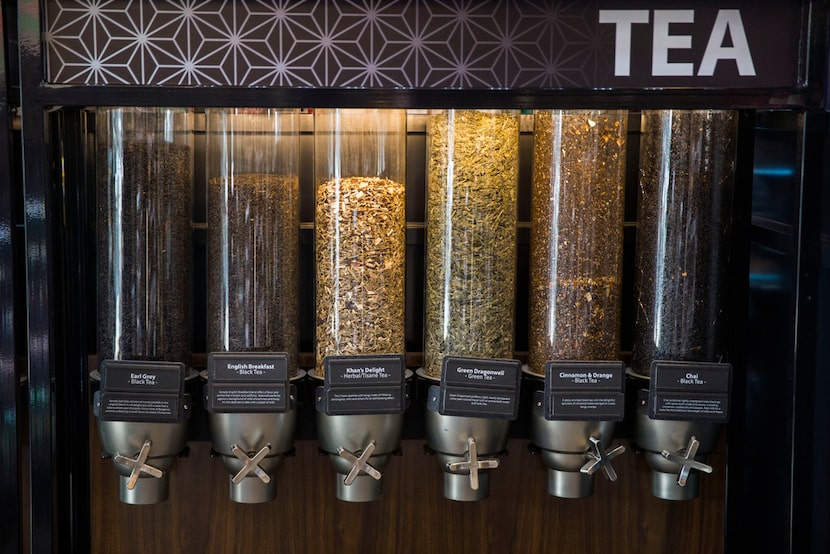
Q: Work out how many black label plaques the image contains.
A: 6